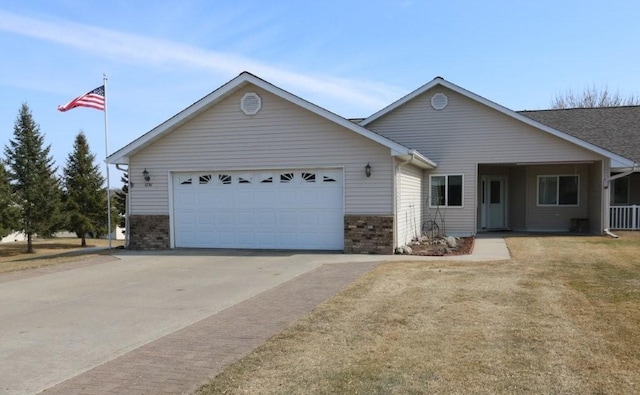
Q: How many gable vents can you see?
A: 2